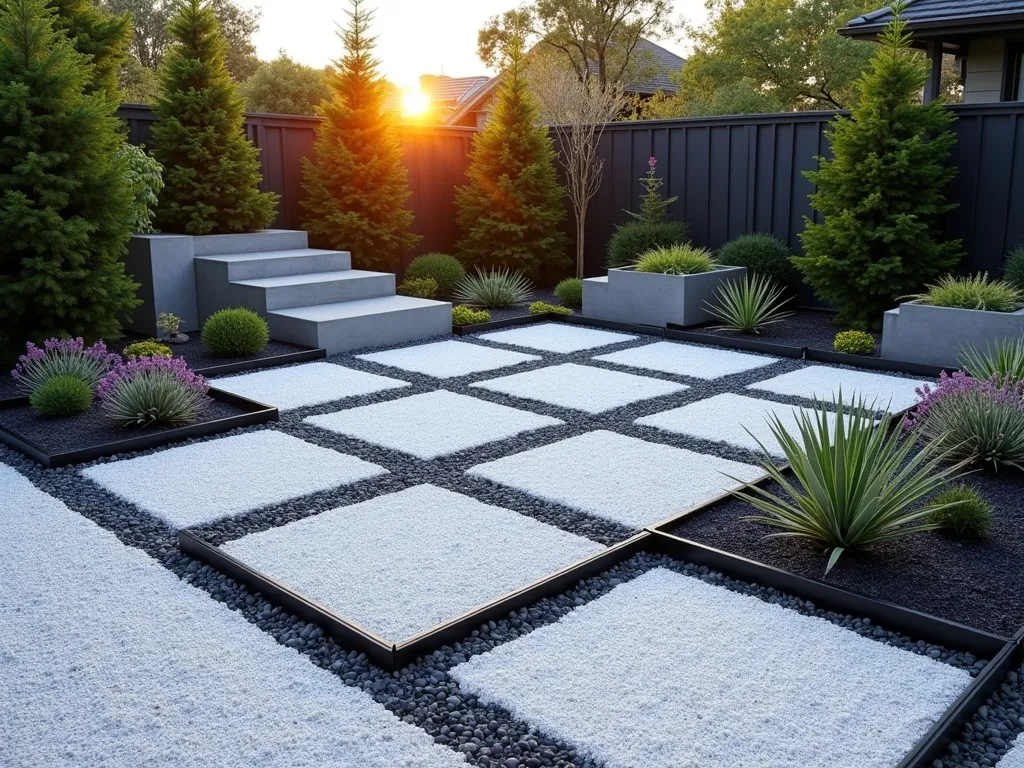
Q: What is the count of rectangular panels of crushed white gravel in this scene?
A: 12